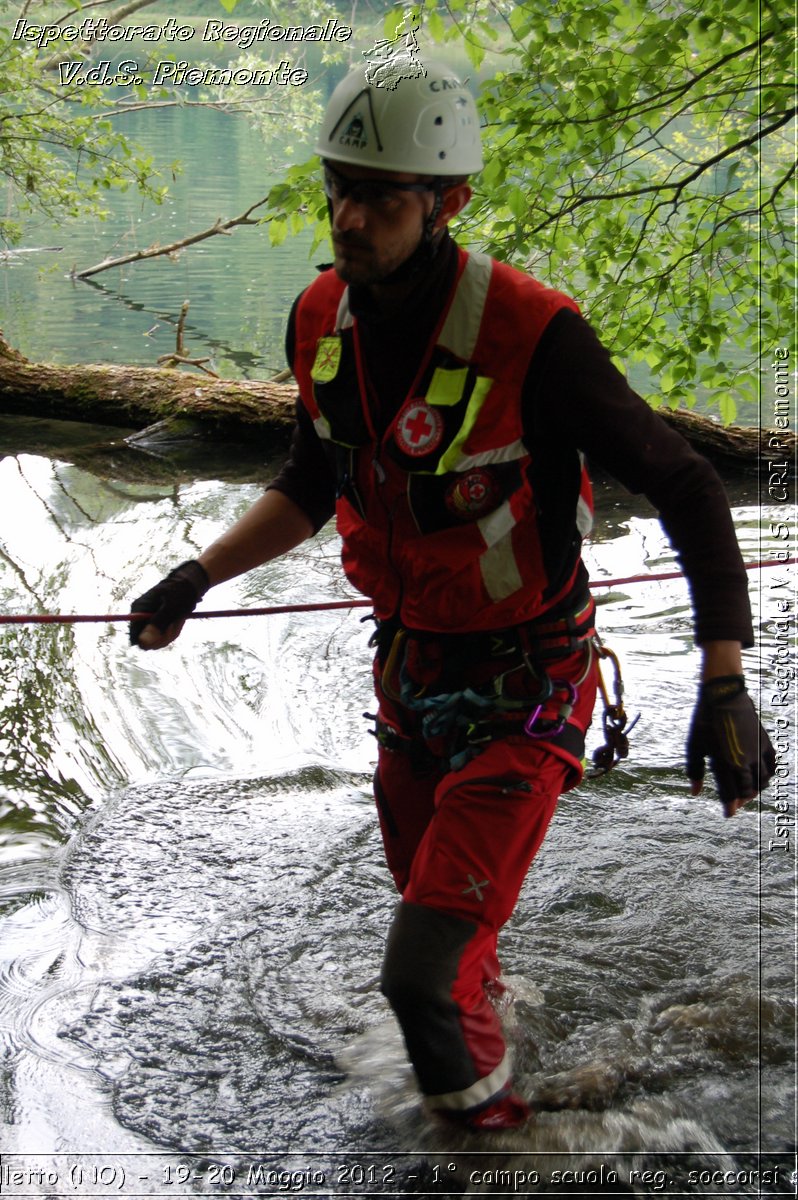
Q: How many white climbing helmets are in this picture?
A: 1